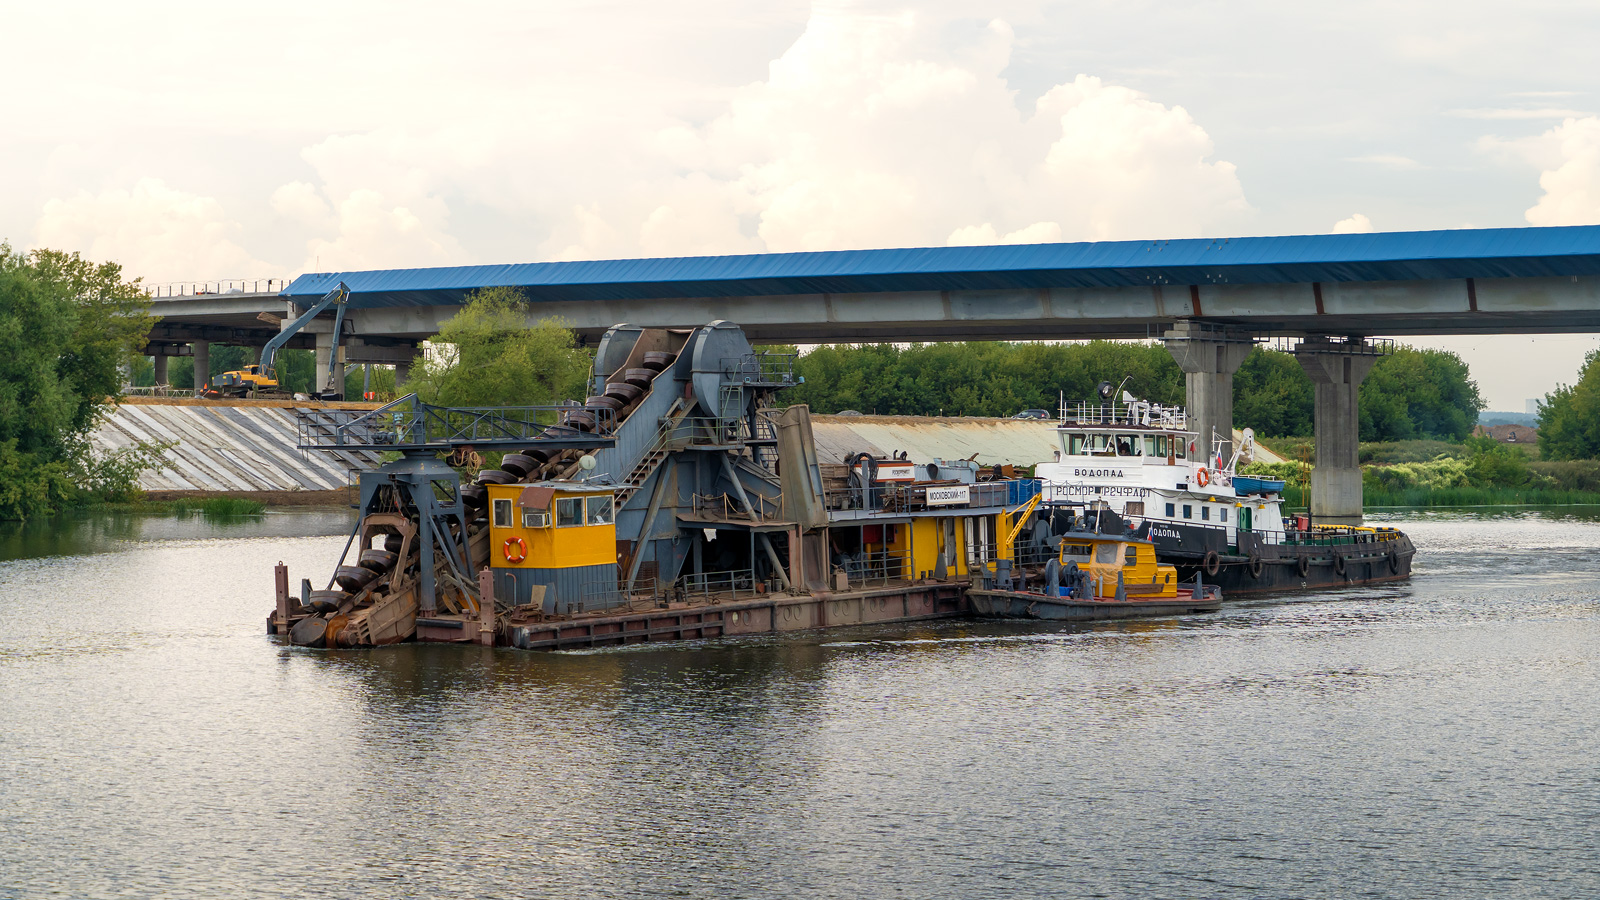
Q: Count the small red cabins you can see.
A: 0